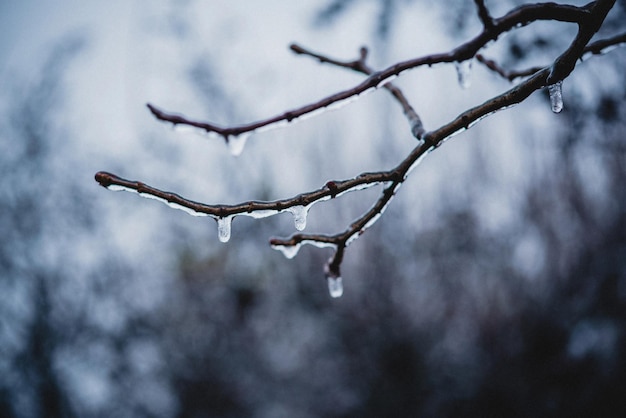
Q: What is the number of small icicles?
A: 7